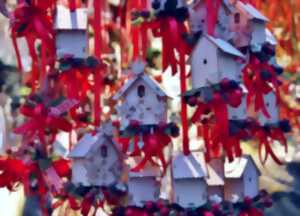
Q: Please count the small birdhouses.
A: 12